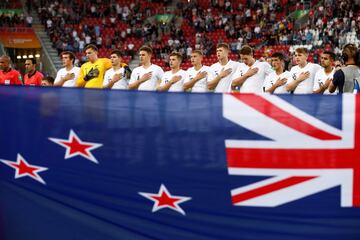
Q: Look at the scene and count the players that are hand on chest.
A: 11